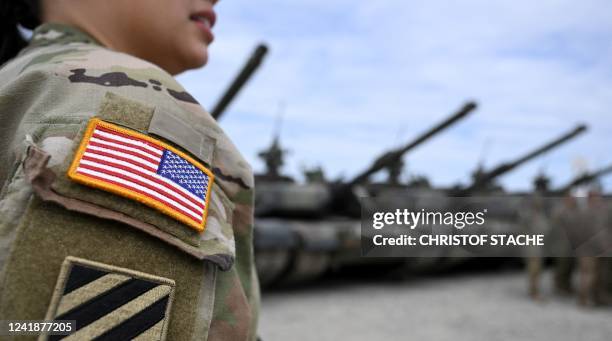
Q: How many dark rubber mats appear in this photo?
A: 0